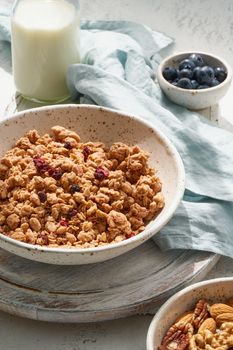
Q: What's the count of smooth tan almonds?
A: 4